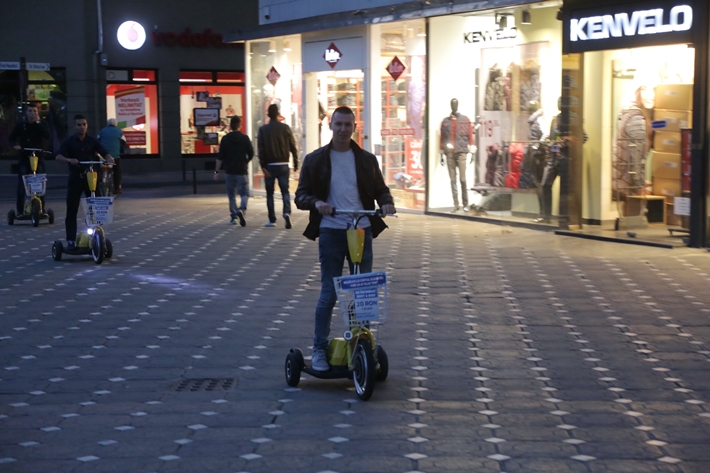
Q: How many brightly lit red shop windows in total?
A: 2